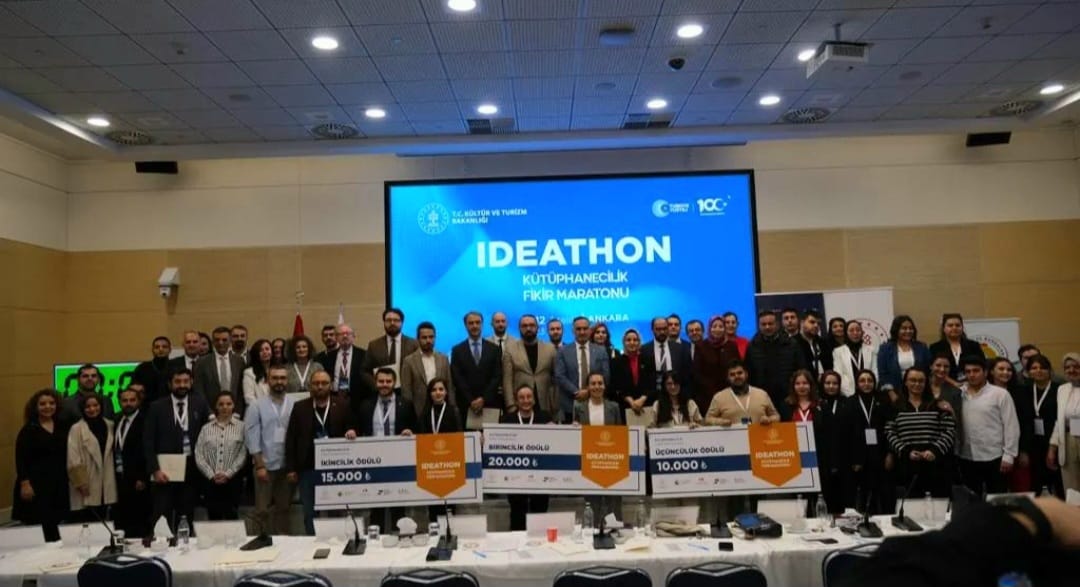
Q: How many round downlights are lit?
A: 10